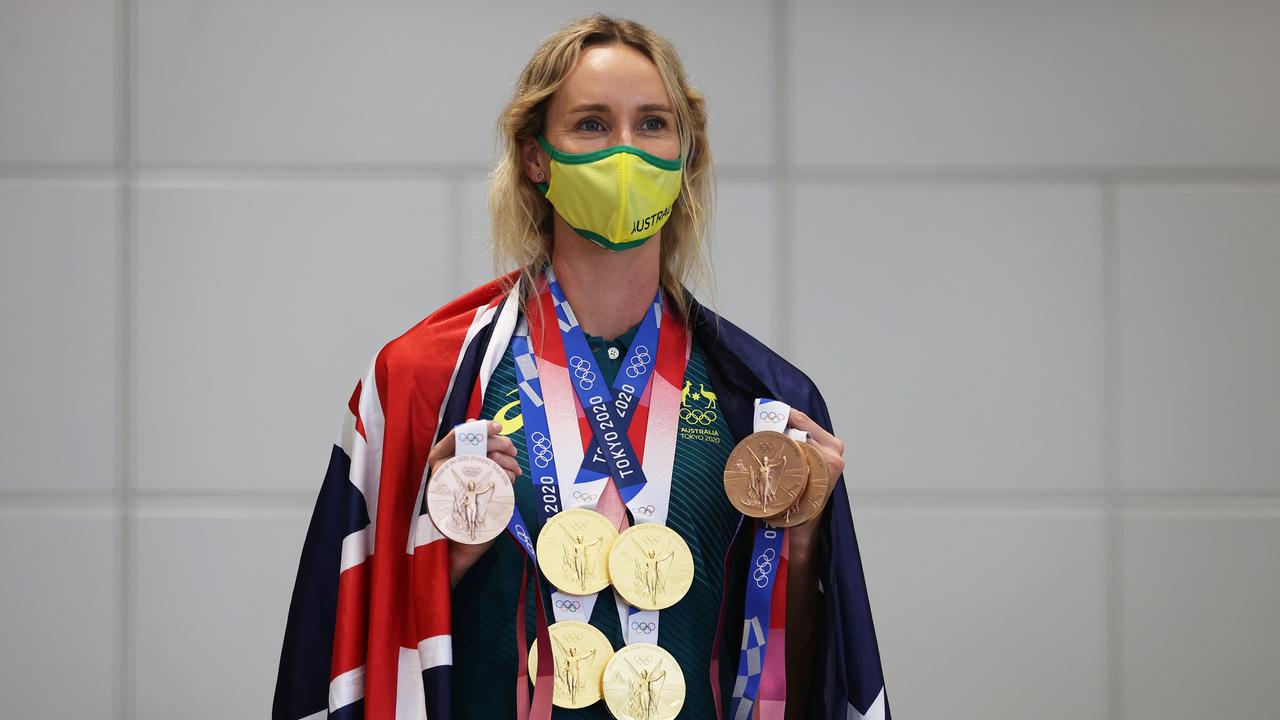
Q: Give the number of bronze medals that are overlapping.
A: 2